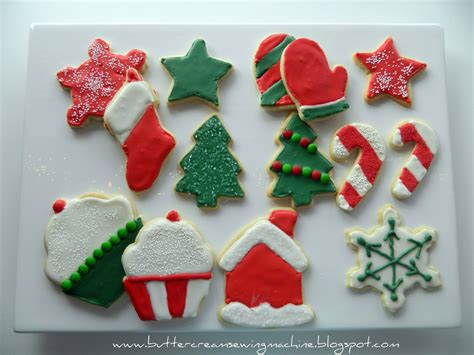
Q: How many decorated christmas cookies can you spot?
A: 14